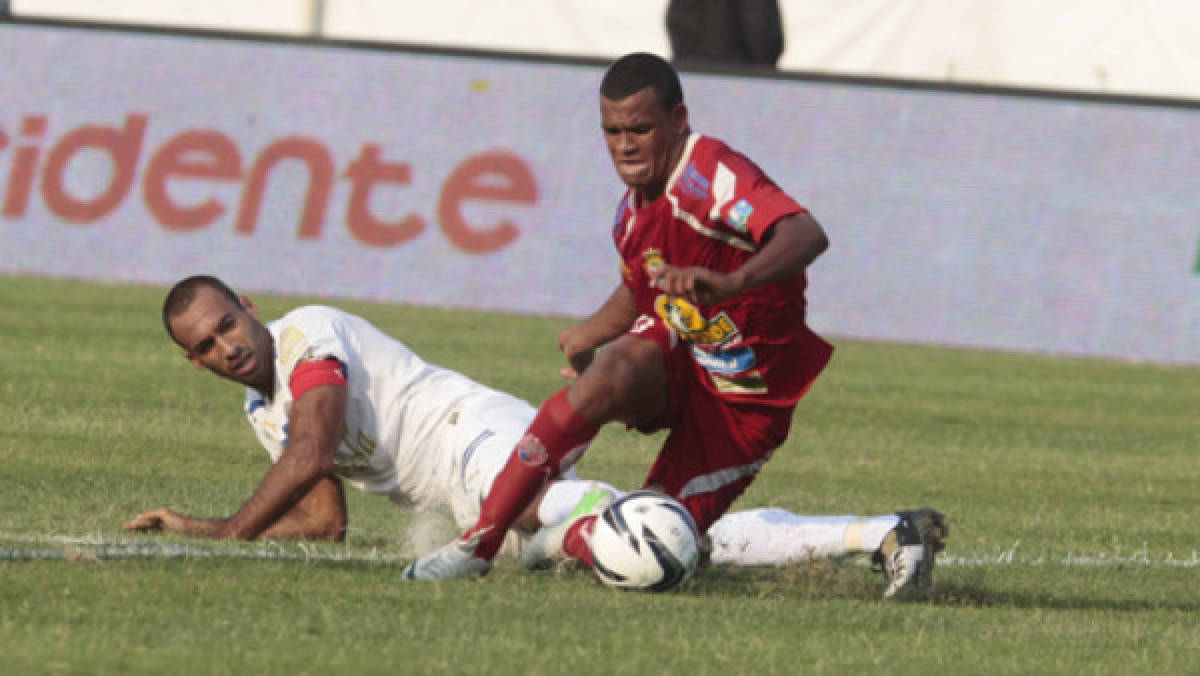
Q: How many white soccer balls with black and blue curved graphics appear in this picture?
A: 1